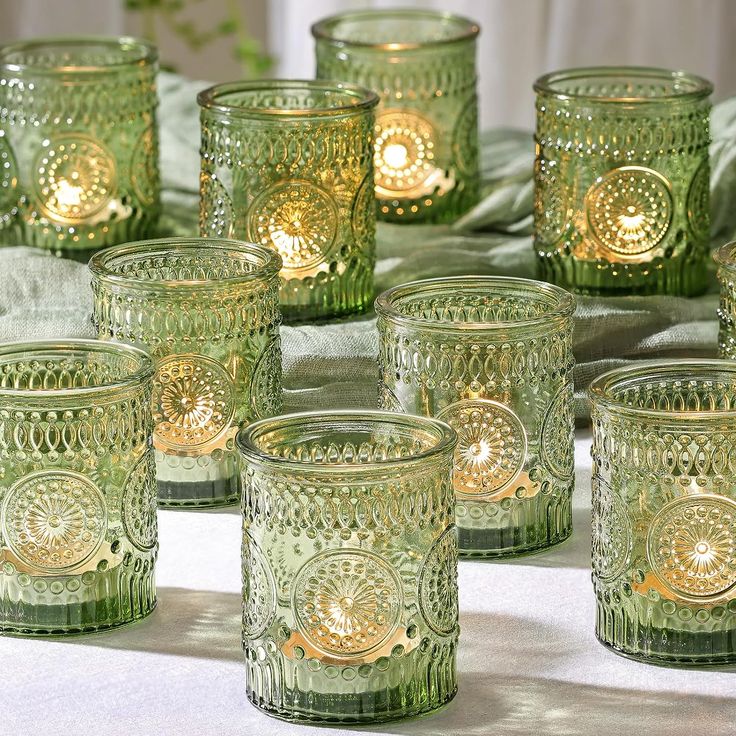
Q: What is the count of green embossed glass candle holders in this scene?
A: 10